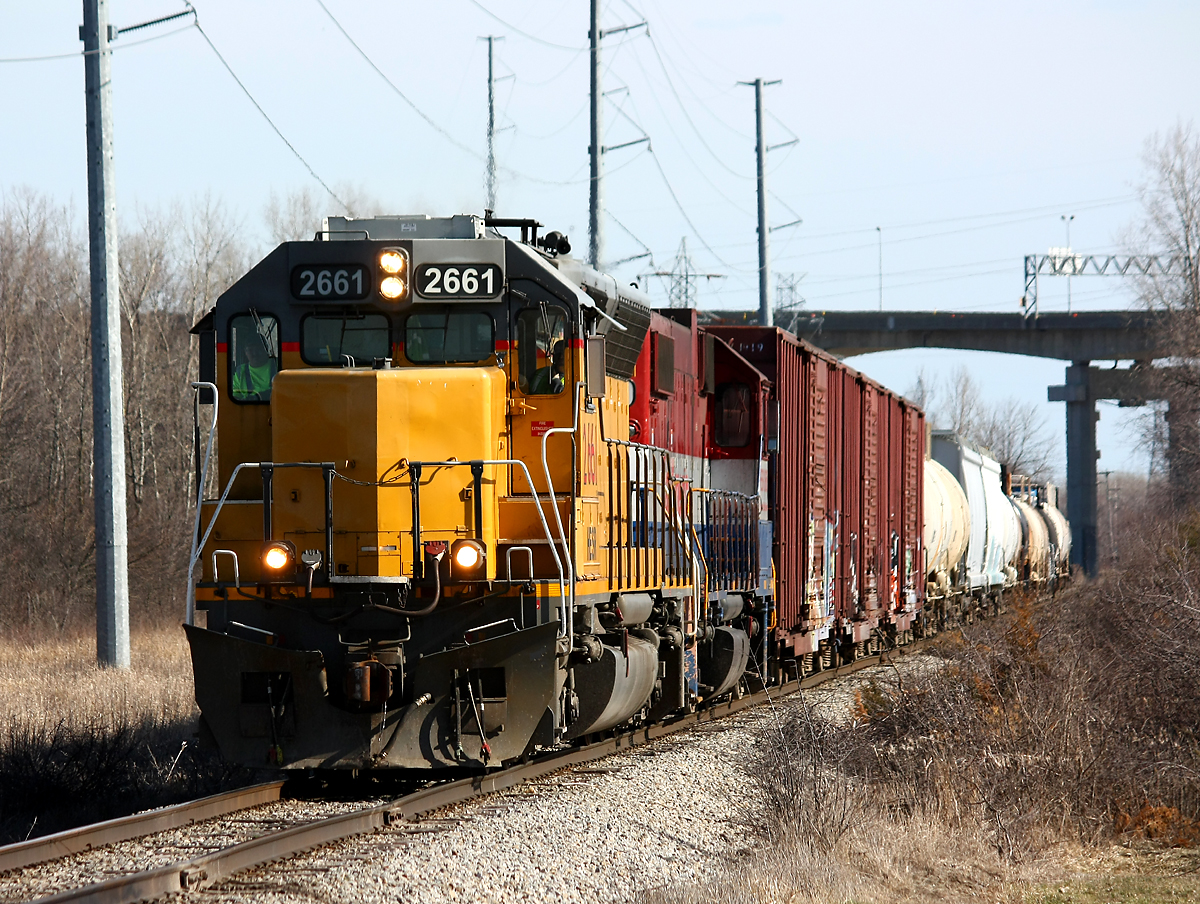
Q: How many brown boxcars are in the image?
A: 3